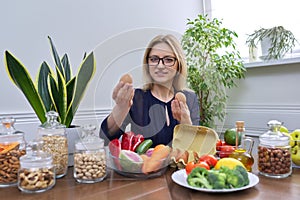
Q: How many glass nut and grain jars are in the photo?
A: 5